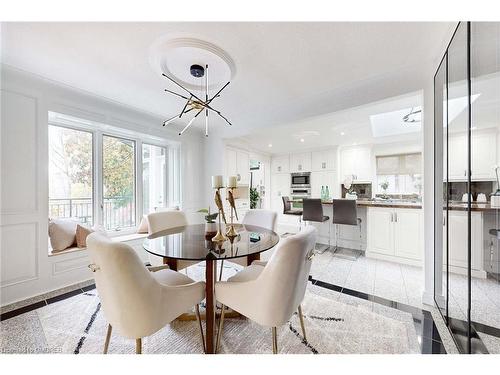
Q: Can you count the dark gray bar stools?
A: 3